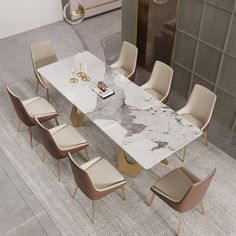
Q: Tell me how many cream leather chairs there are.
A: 8